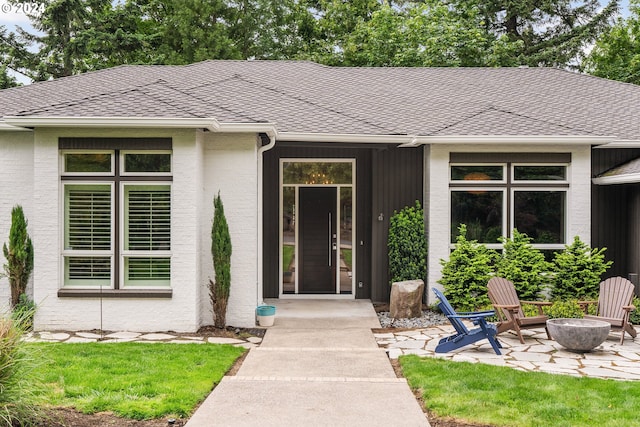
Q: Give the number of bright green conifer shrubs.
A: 3